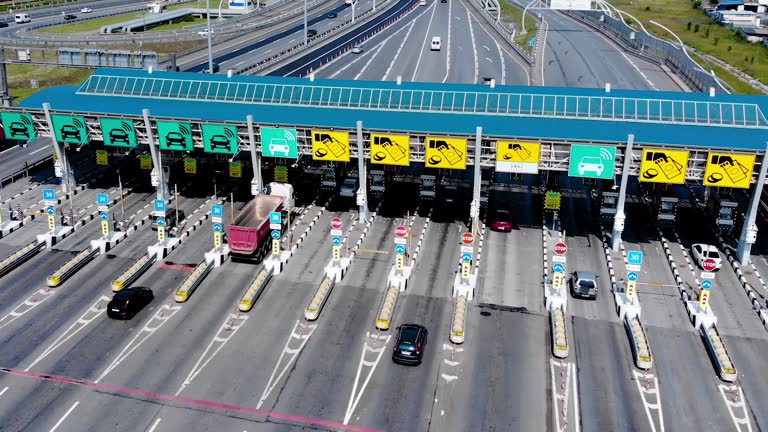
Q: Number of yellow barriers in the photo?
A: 11